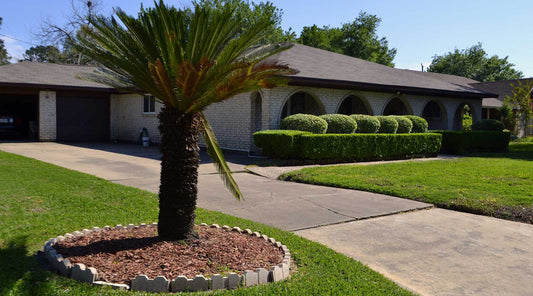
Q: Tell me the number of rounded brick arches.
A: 6